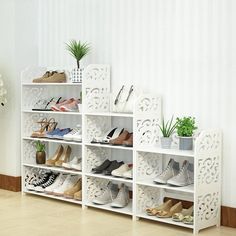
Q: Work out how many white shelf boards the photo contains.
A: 12